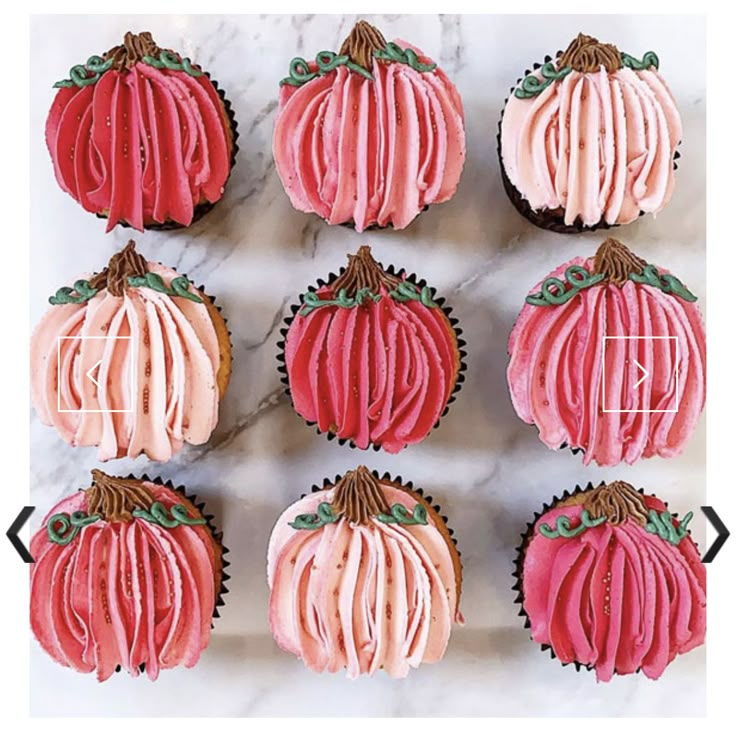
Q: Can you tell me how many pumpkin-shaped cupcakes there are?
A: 9